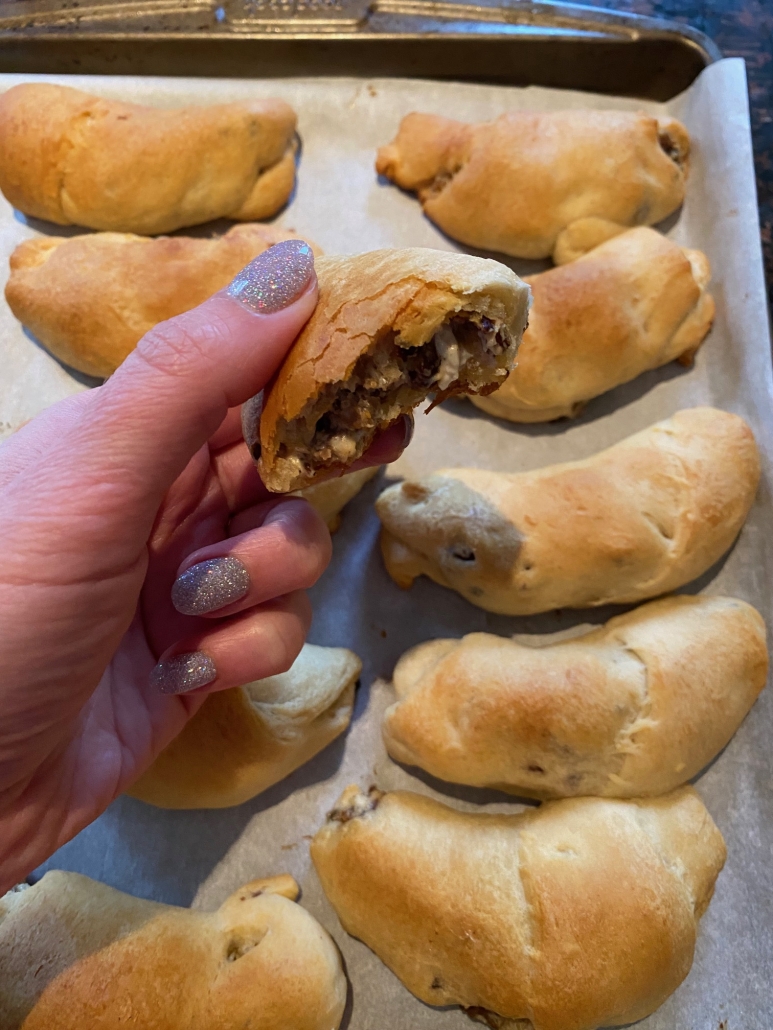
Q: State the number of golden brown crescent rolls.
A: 11